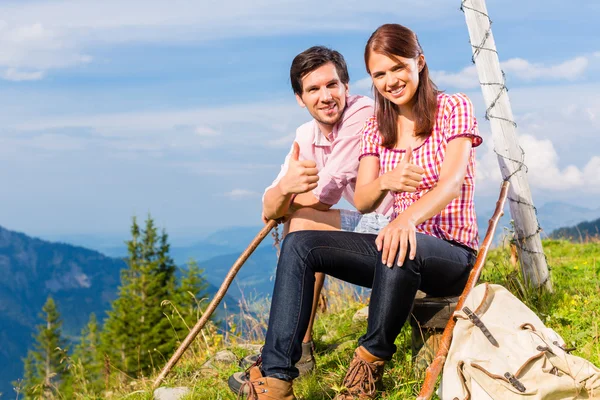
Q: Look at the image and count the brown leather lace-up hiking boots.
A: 2